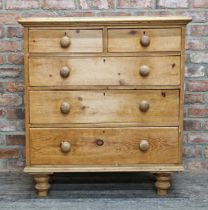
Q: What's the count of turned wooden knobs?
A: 8